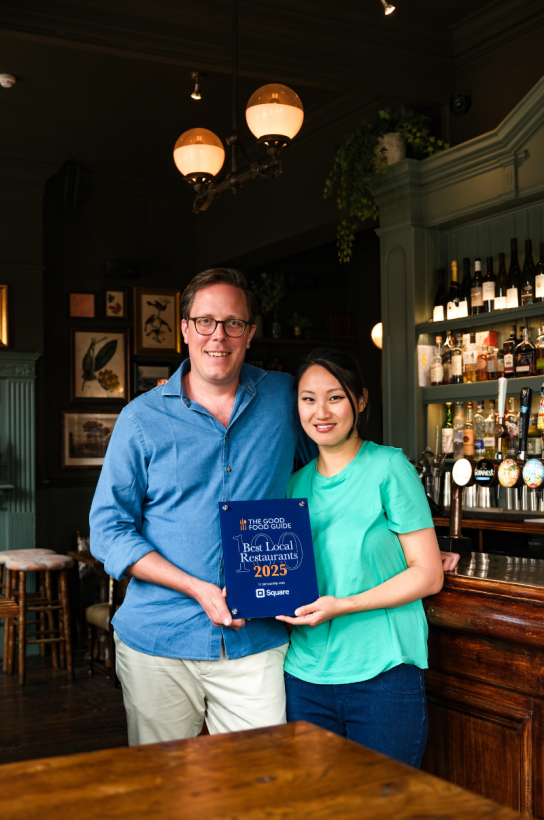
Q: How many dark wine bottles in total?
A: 9